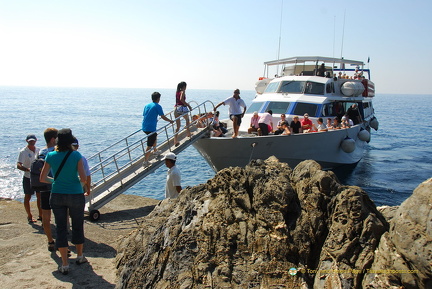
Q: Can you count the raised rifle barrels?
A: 0